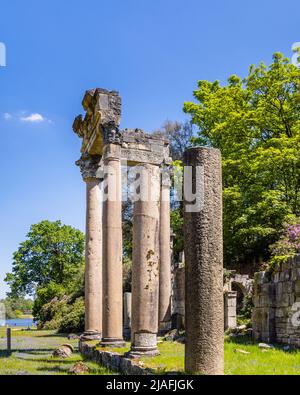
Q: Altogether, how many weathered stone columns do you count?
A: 5